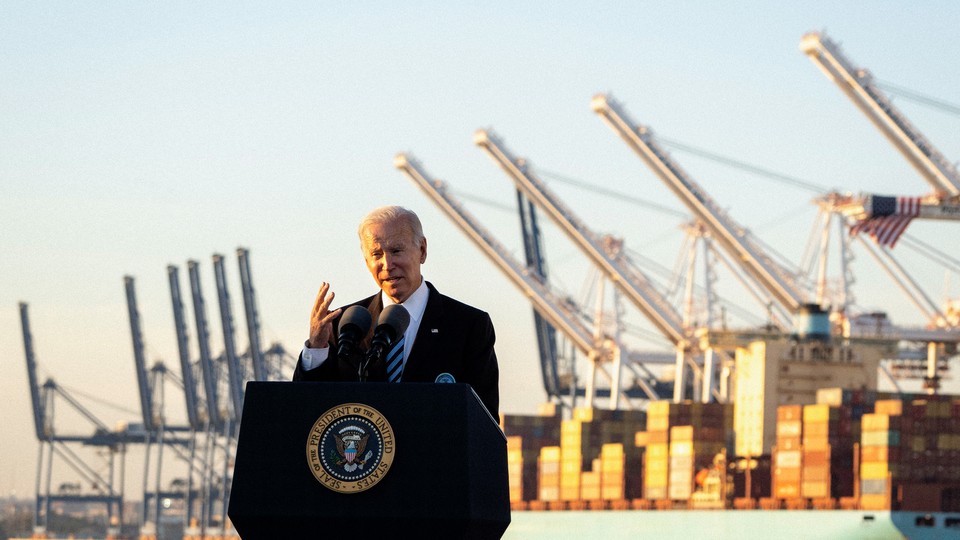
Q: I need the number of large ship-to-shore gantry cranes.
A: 11